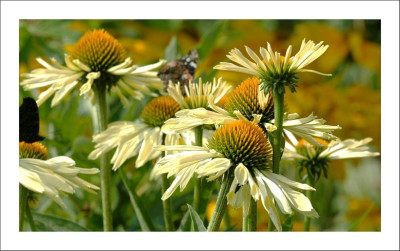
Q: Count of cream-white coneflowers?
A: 8